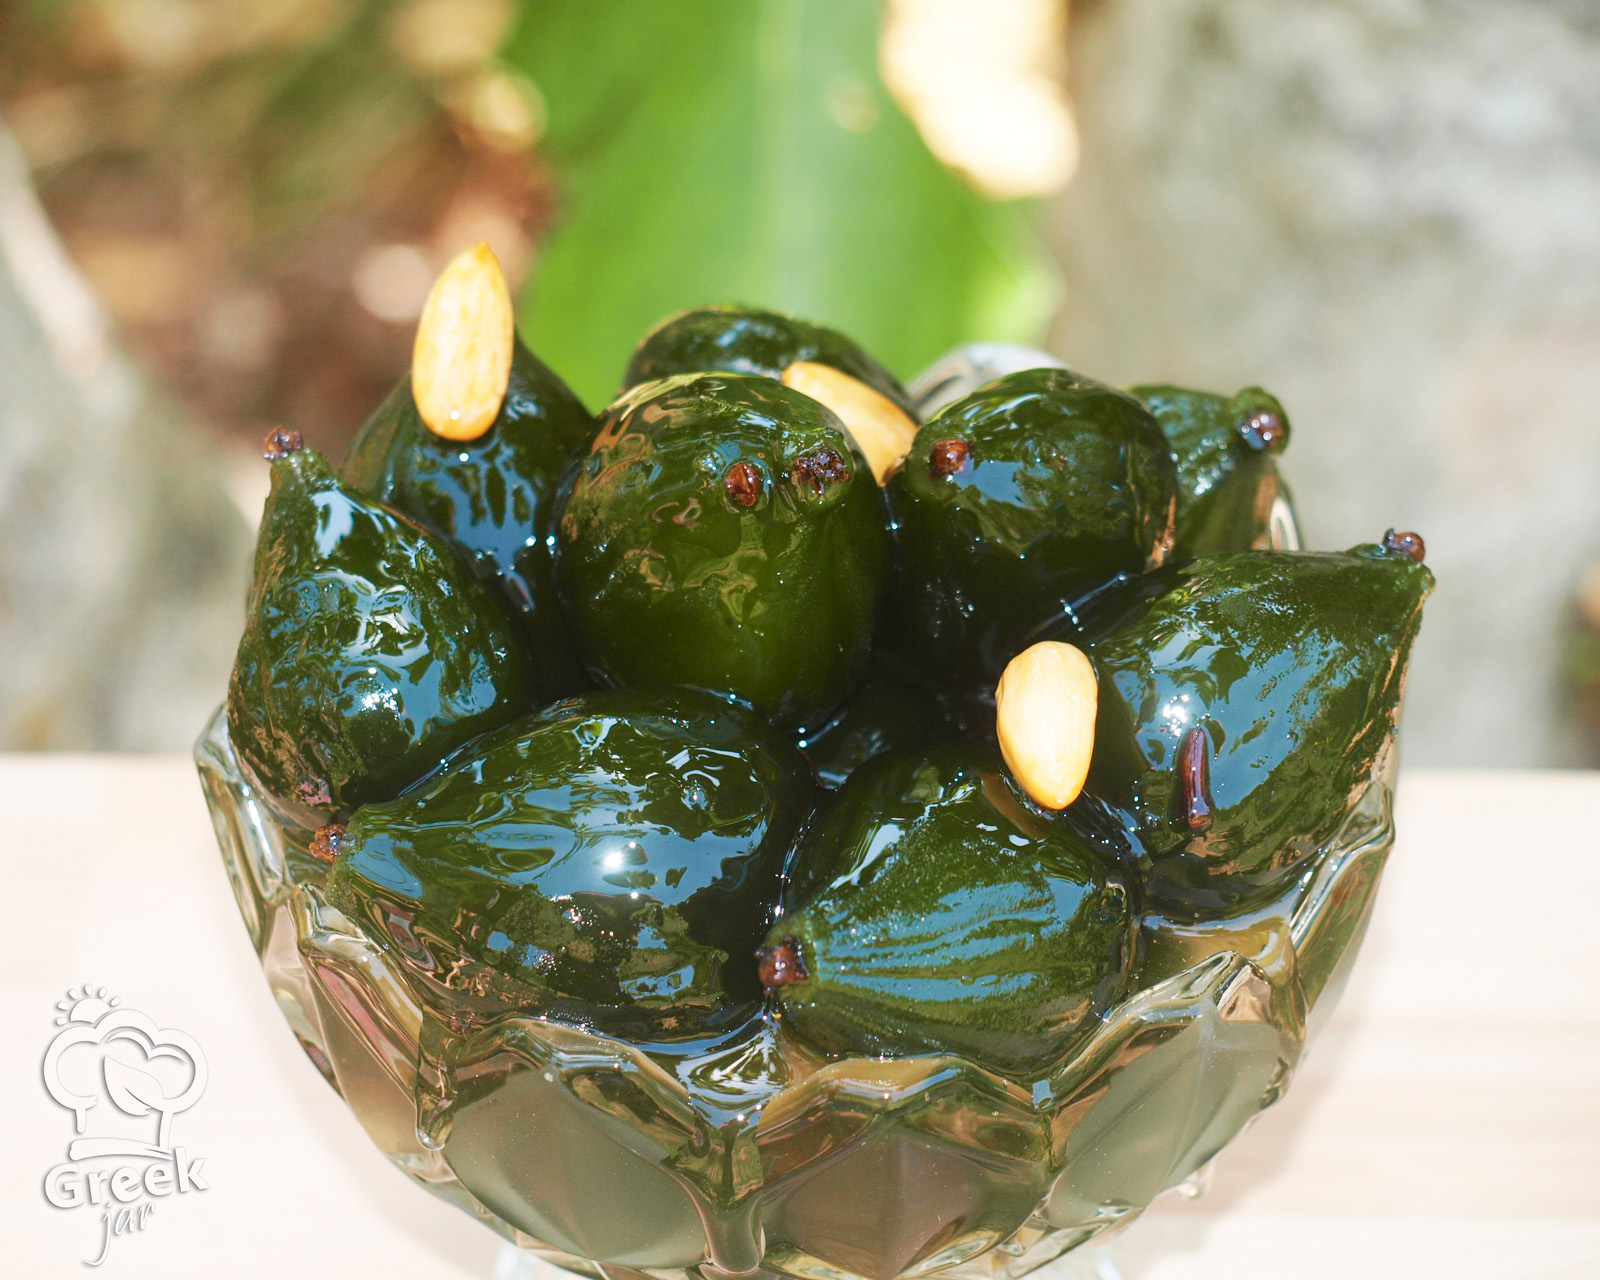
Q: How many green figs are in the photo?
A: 9